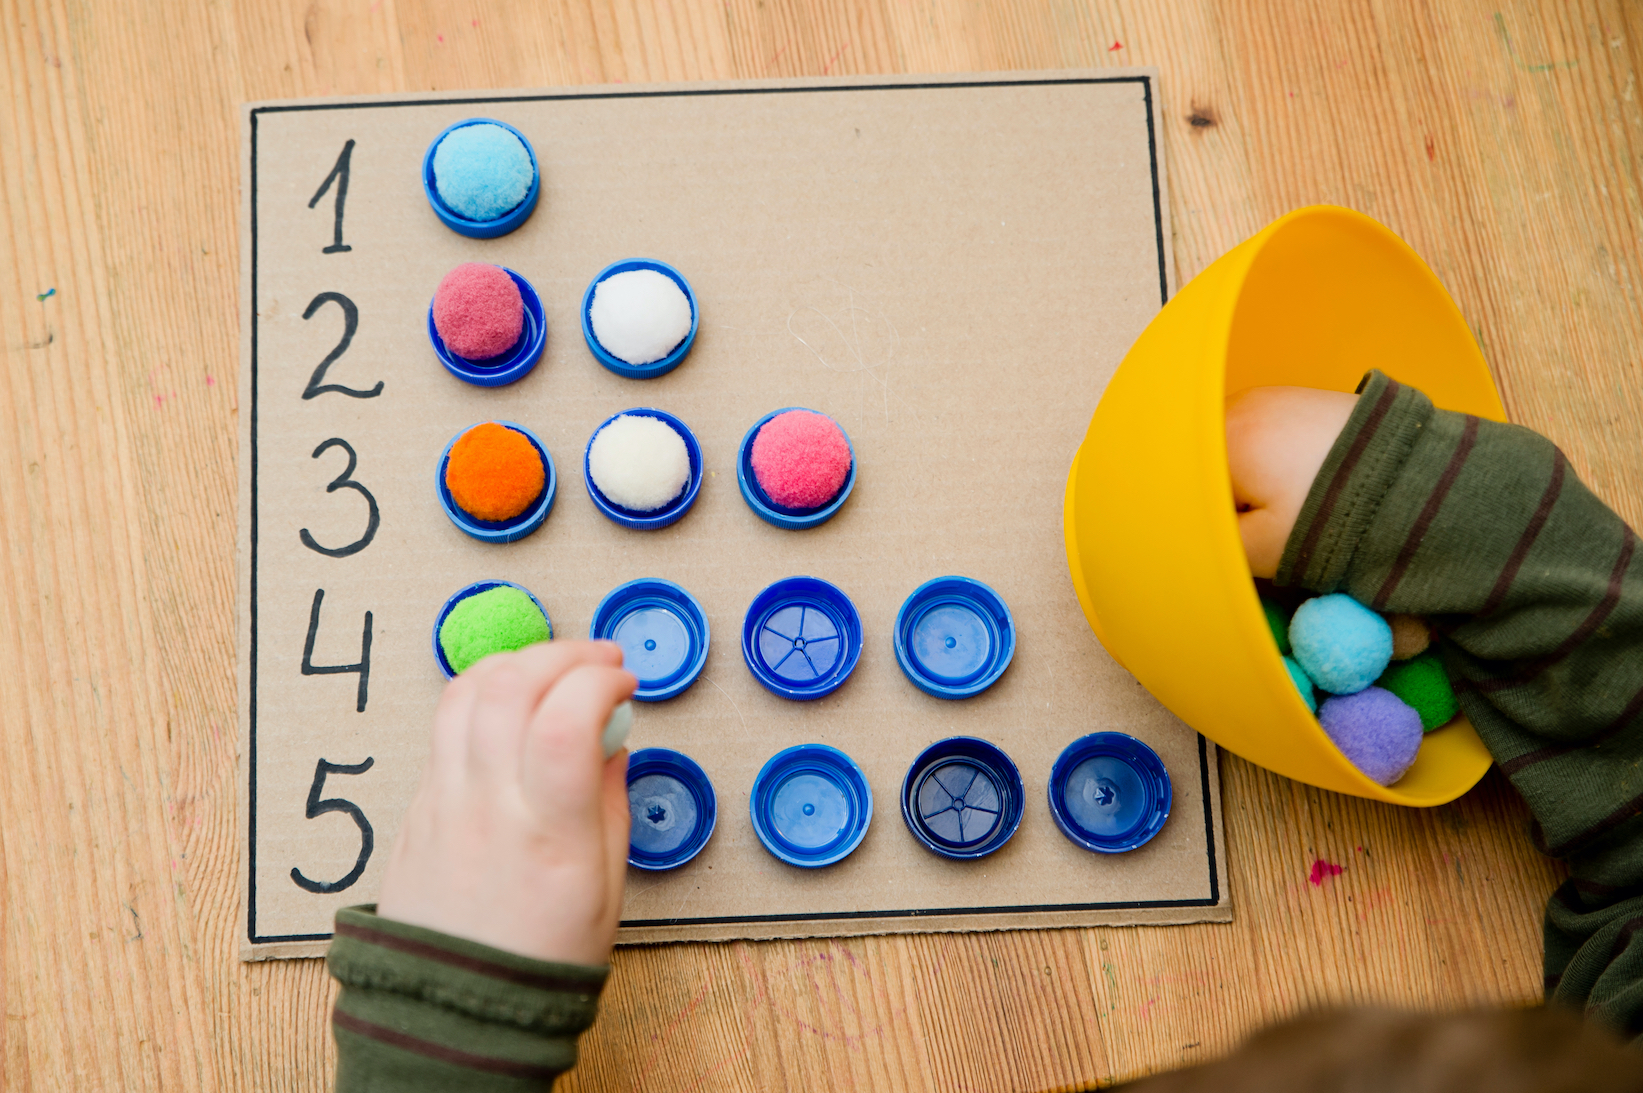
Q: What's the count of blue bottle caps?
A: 14